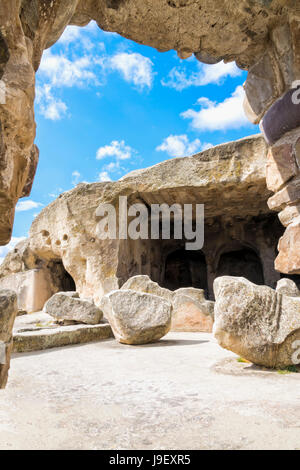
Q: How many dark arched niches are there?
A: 2